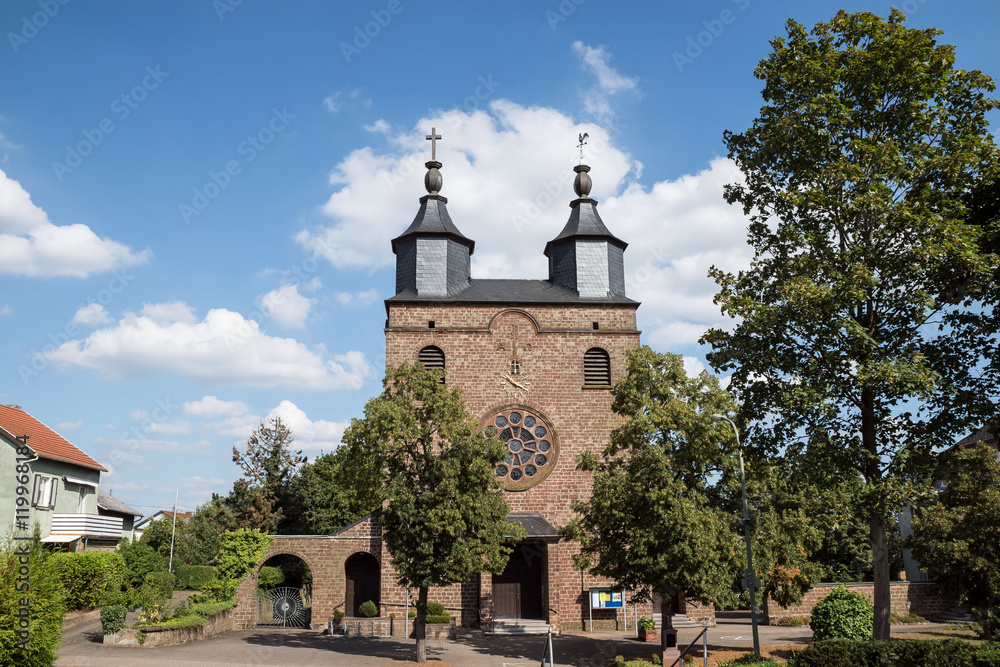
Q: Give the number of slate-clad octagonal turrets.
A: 2